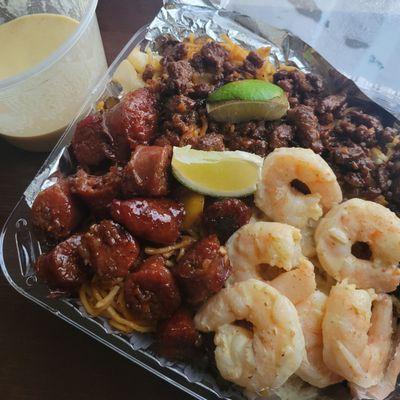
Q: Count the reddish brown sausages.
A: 12